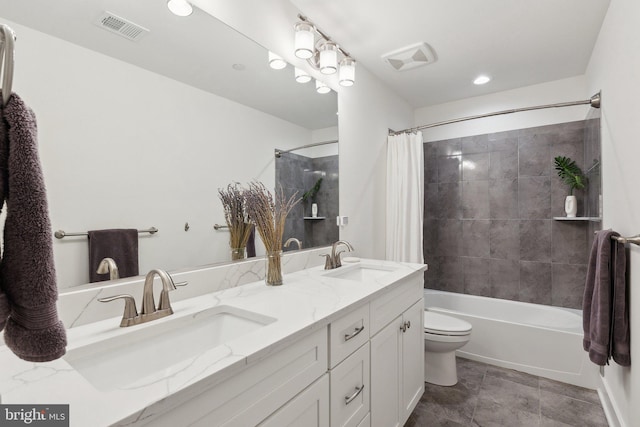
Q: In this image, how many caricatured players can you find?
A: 0